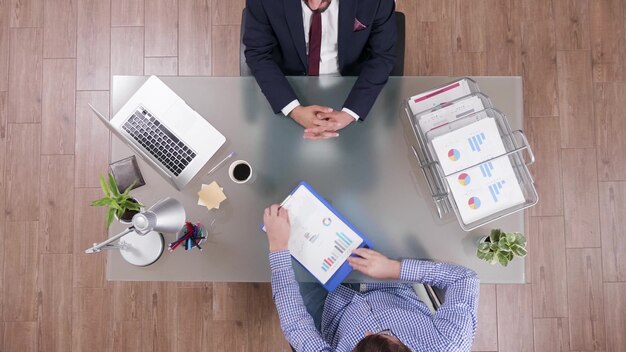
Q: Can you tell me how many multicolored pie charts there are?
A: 3